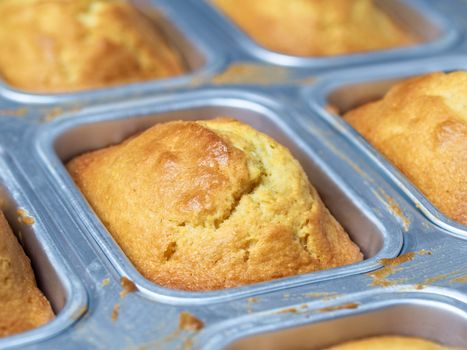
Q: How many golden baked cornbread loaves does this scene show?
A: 6